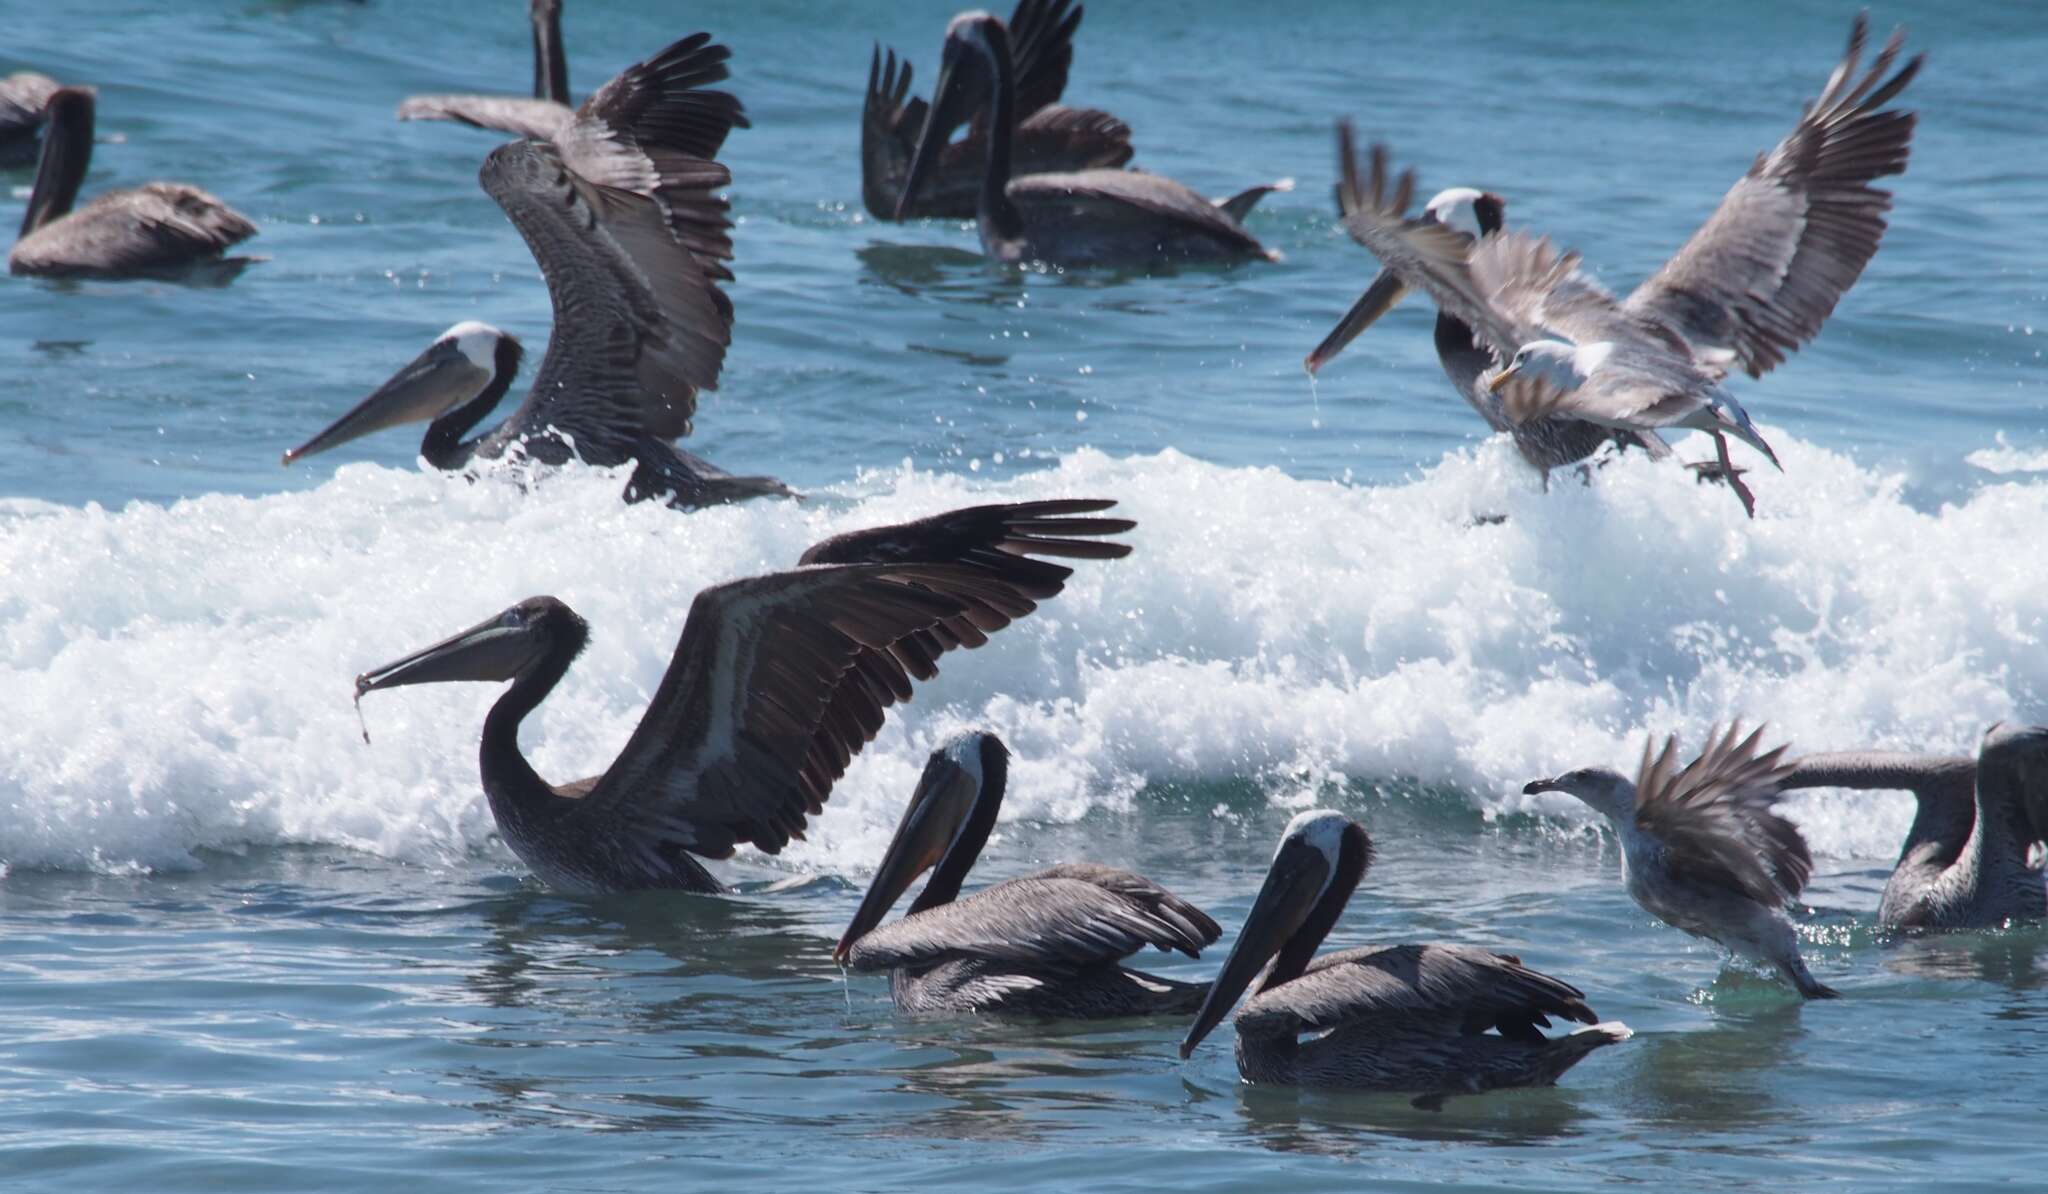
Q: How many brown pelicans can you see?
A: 11